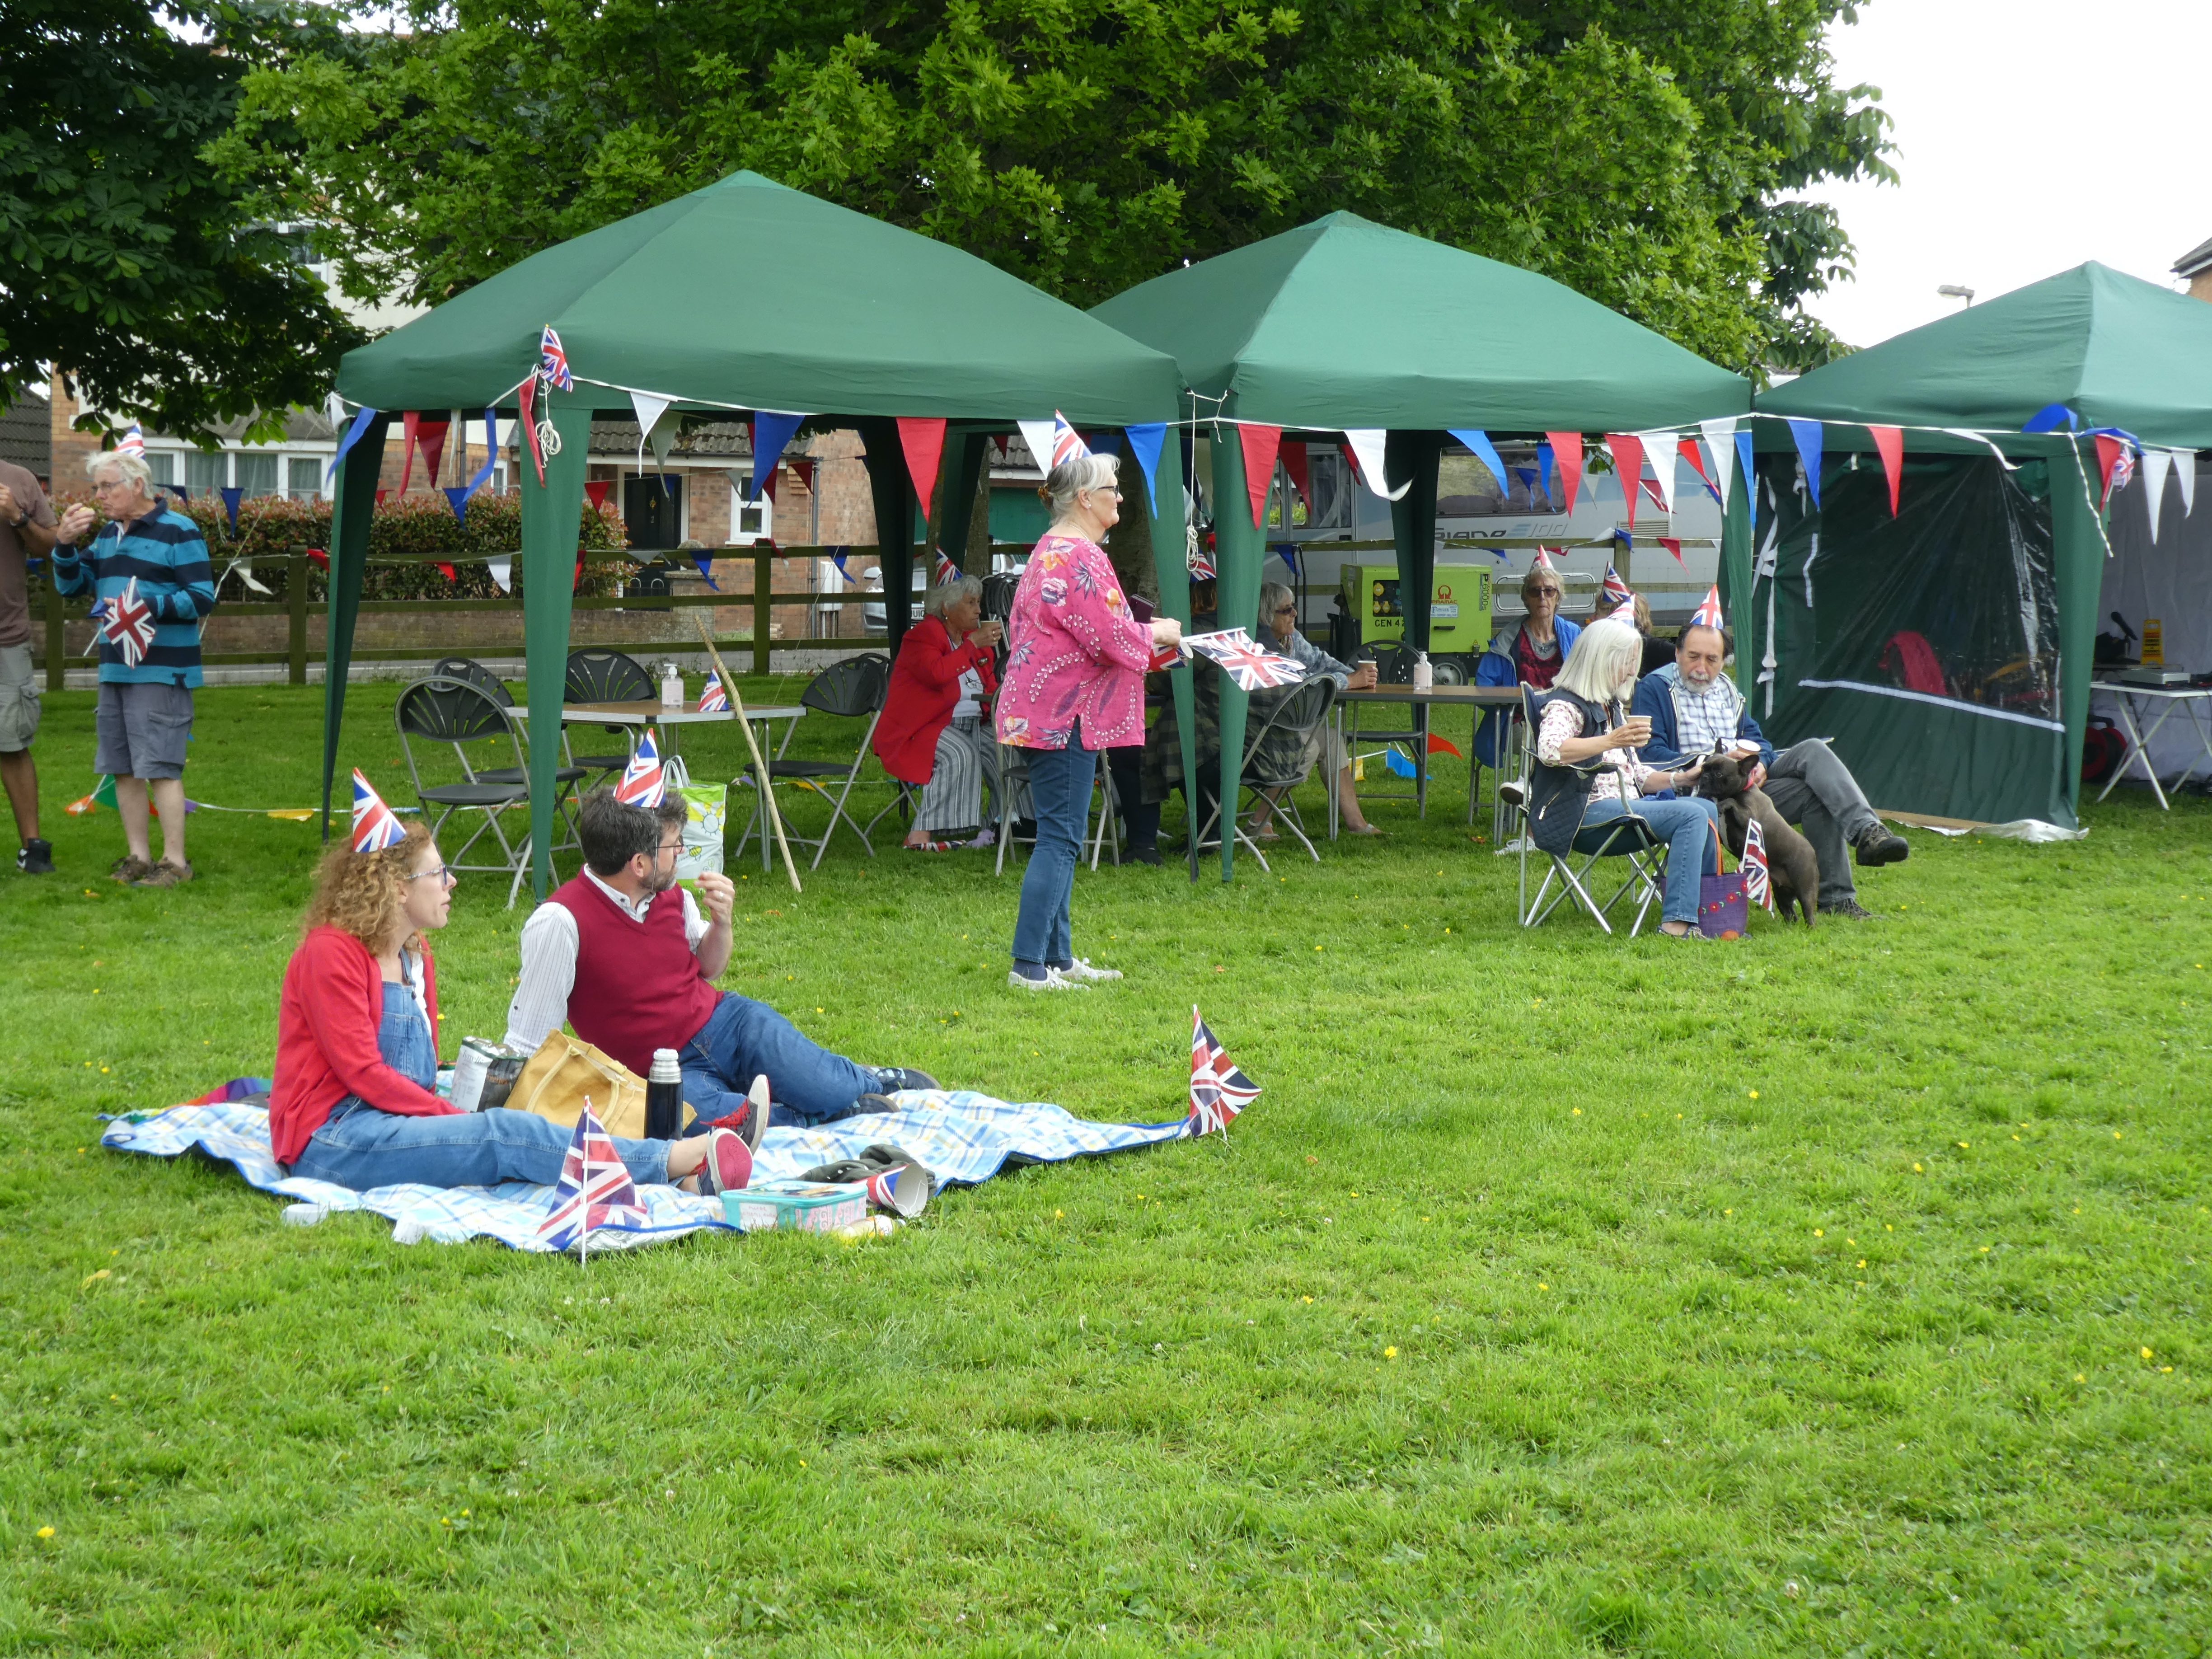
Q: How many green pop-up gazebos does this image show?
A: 3